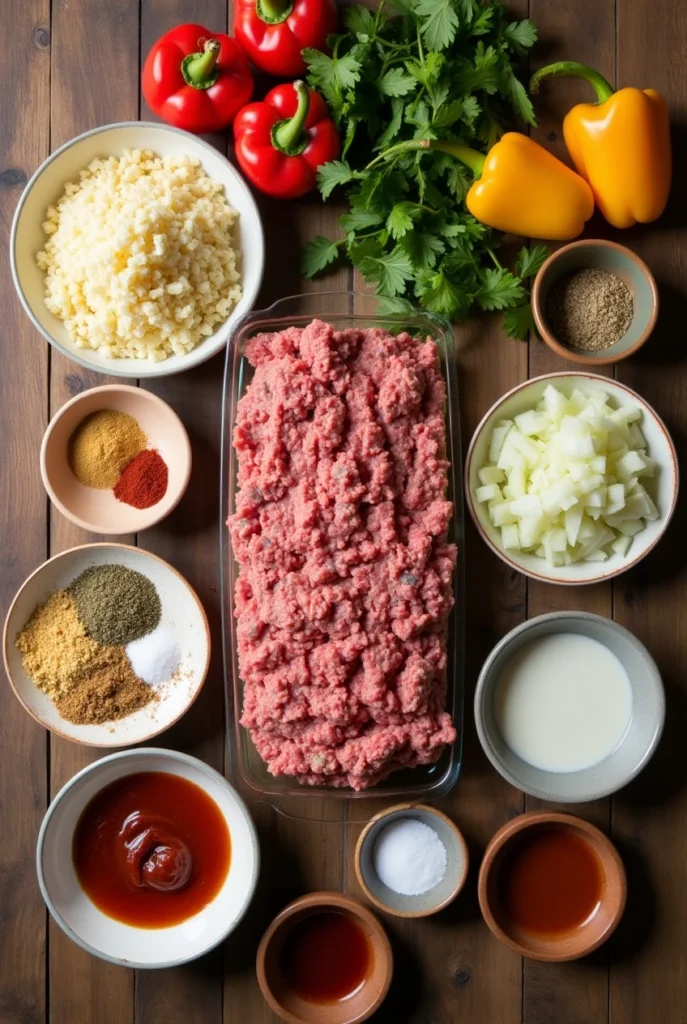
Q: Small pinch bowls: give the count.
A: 5